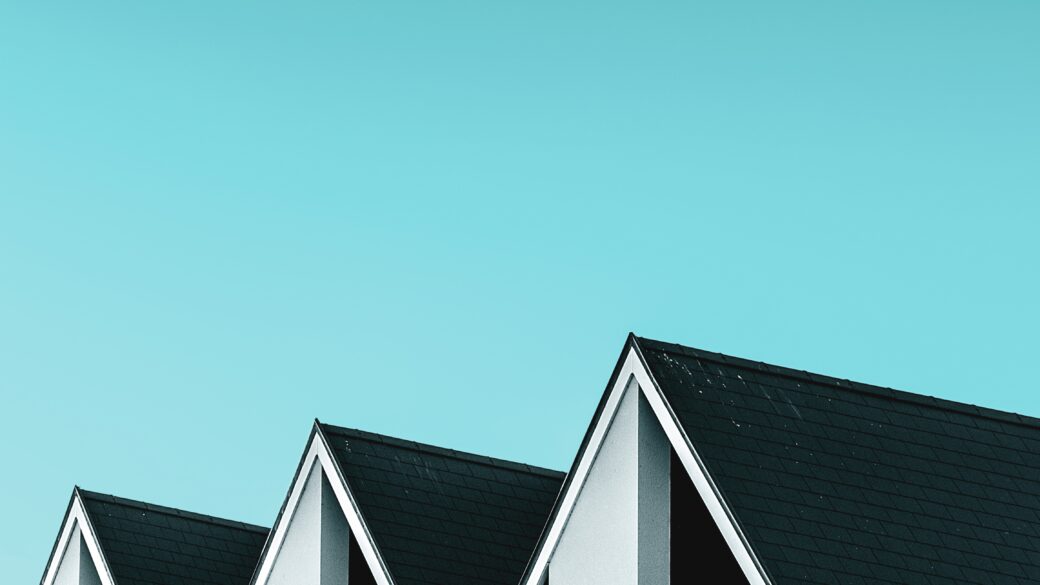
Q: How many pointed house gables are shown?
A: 3